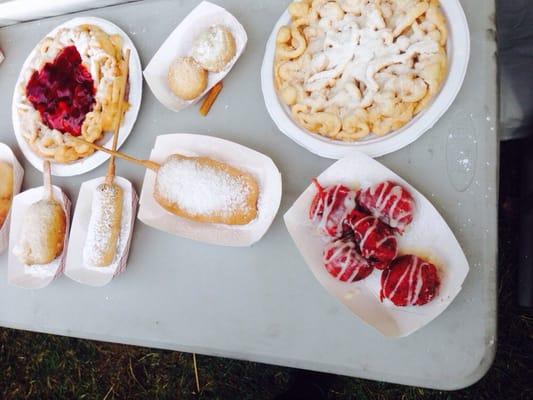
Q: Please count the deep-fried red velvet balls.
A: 5